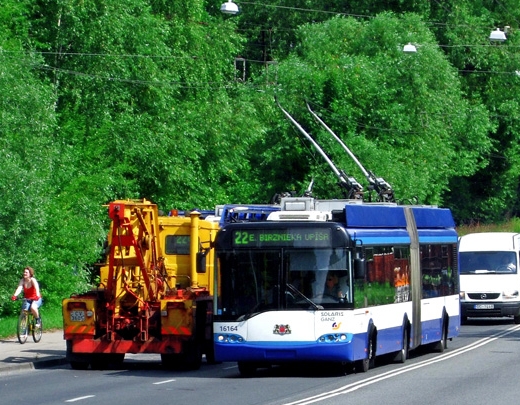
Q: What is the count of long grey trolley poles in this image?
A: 2